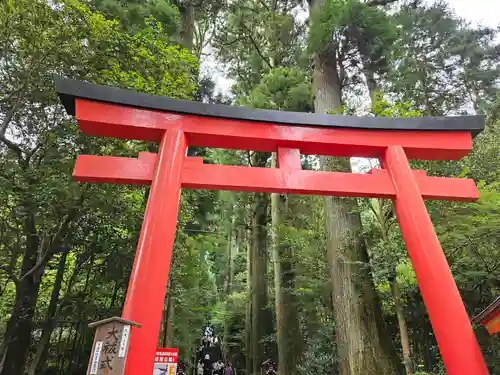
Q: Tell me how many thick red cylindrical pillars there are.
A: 2